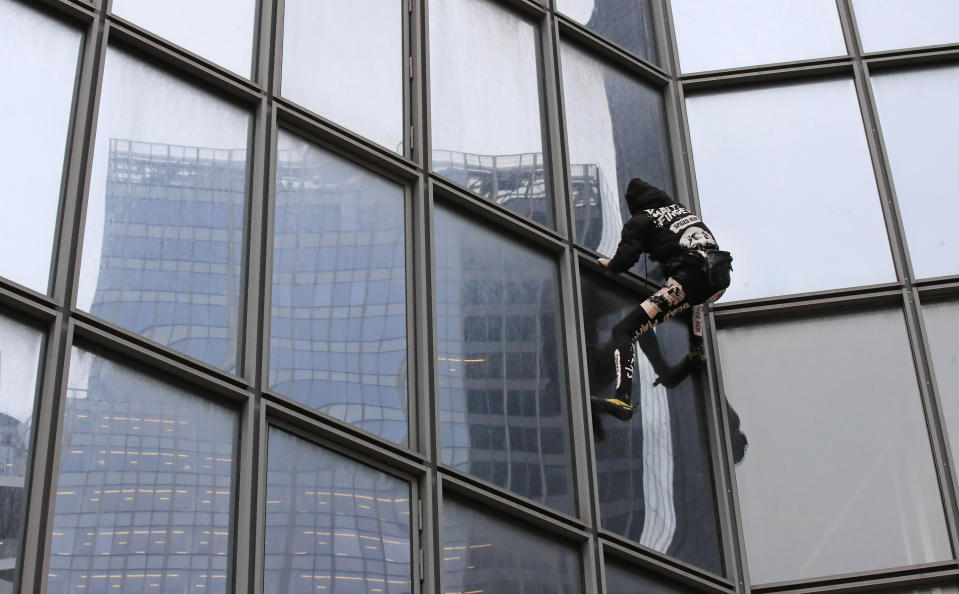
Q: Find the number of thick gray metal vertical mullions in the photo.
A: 6